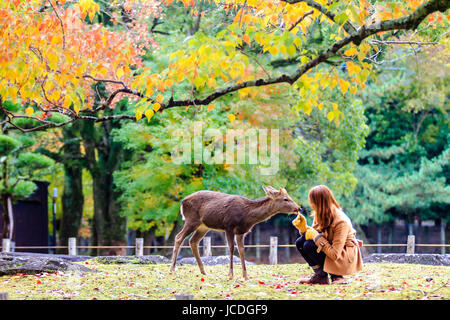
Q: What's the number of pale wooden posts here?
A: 6